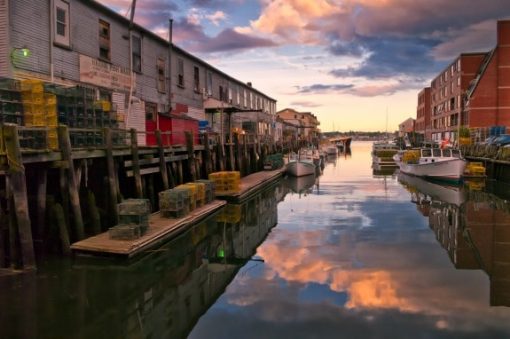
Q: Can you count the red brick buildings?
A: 3